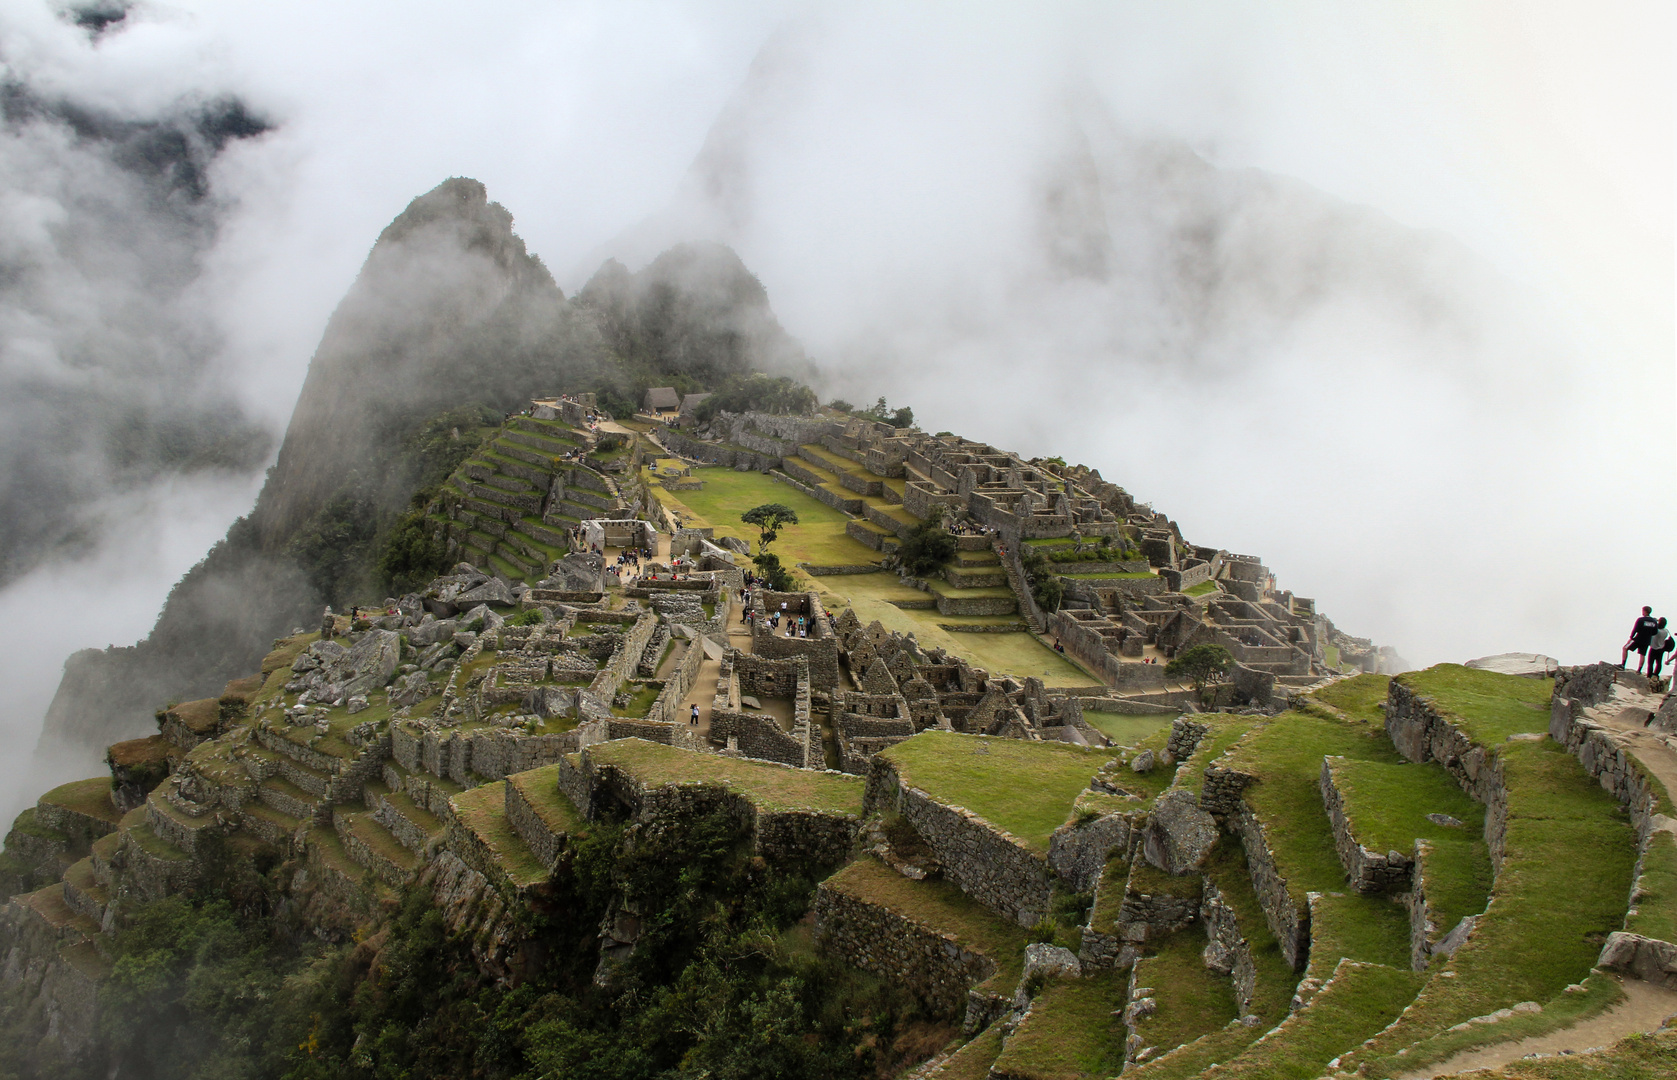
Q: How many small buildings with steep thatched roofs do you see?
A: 2